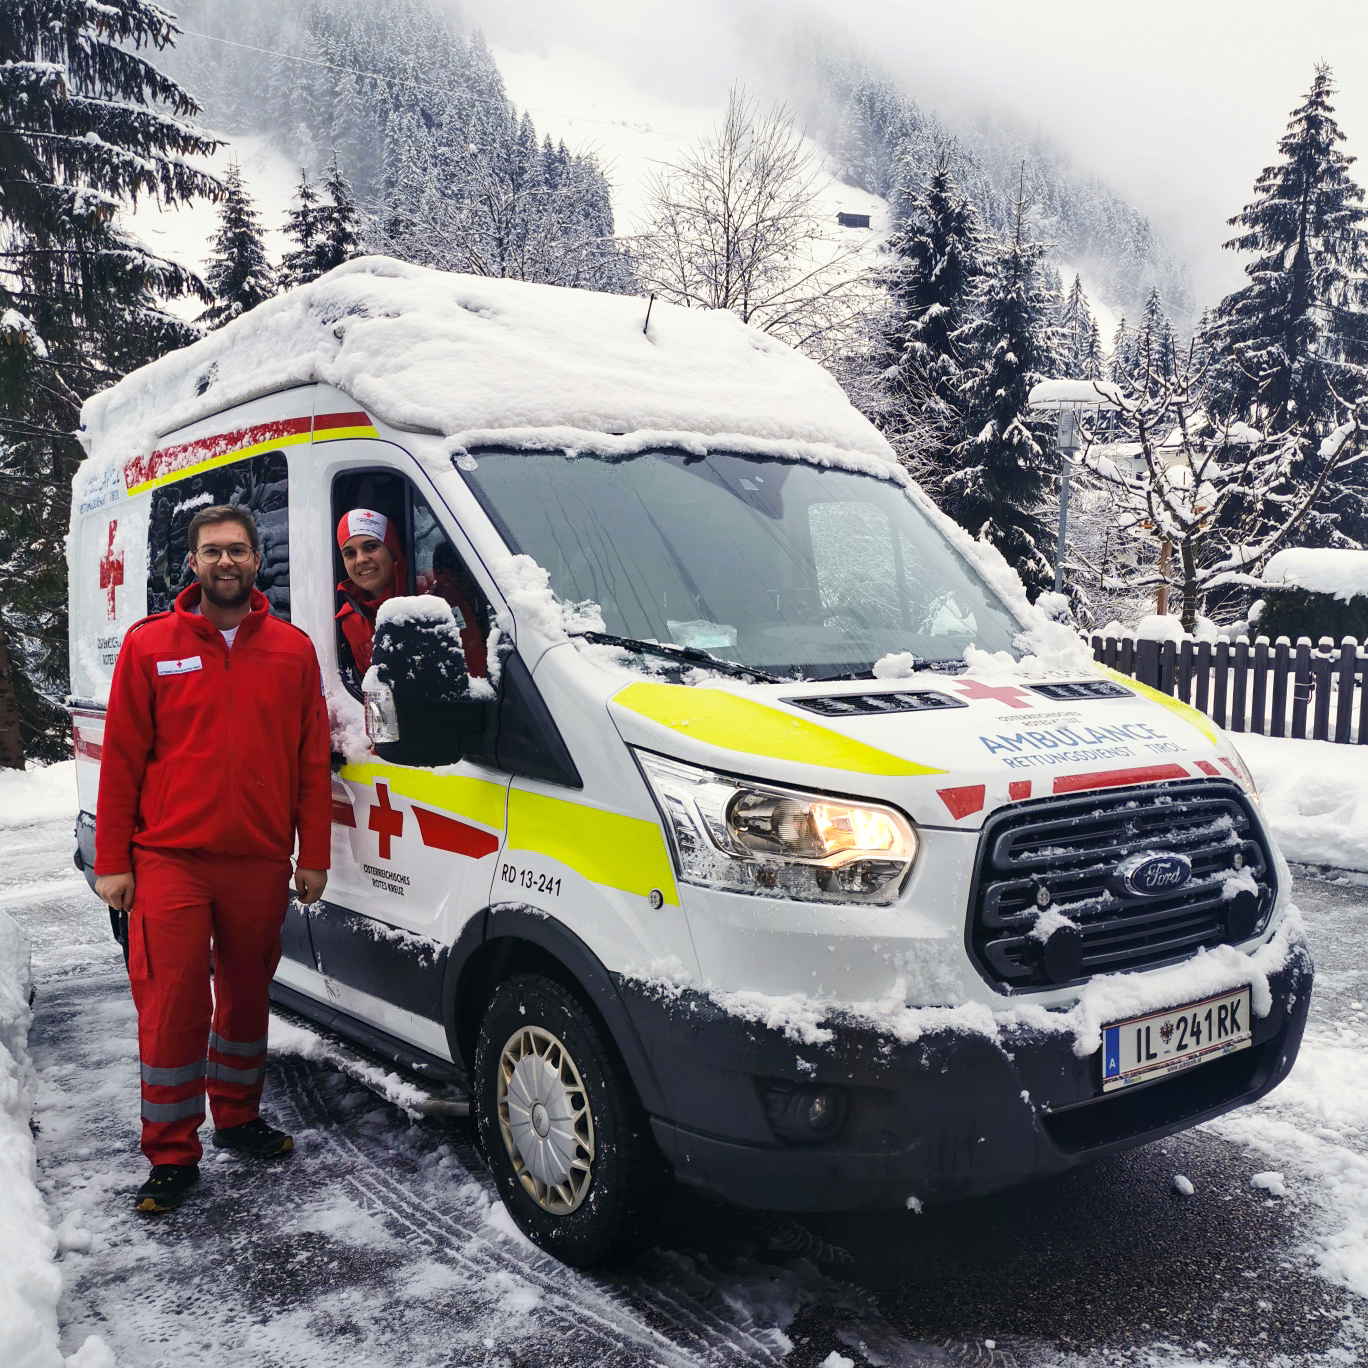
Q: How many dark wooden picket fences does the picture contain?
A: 1